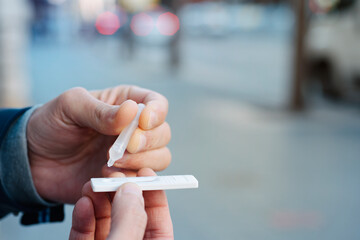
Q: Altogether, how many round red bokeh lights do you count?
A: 3